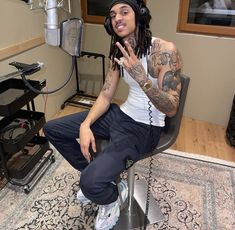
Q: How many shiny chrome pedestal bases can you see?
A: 1